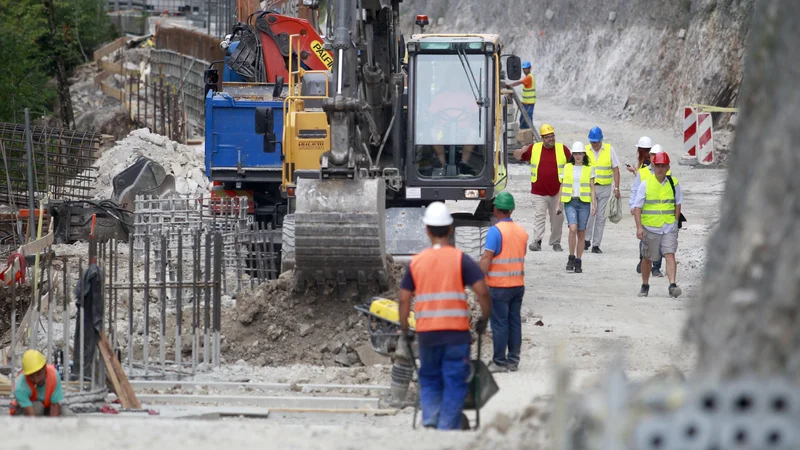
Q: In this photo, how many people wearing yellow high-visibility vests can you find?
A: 7